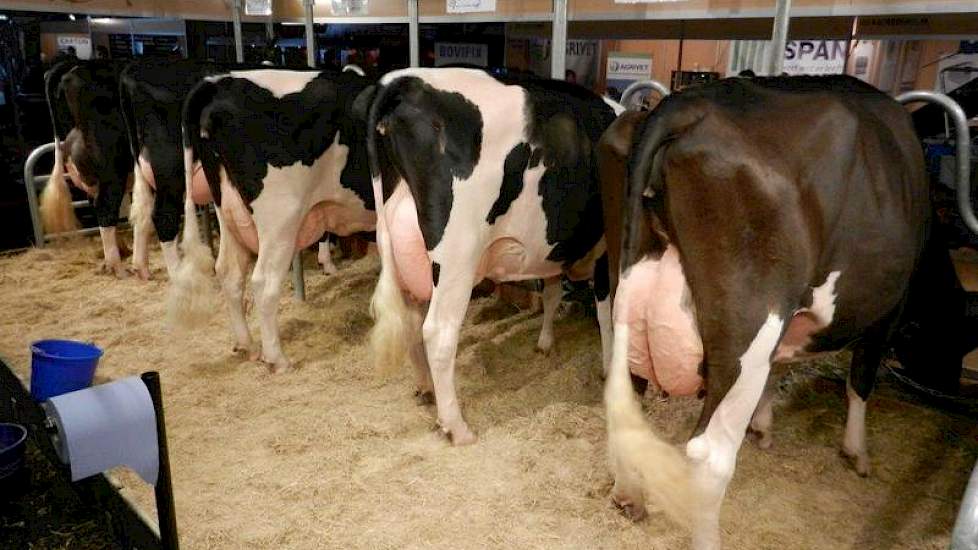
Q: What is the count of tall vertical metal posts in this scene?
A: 5